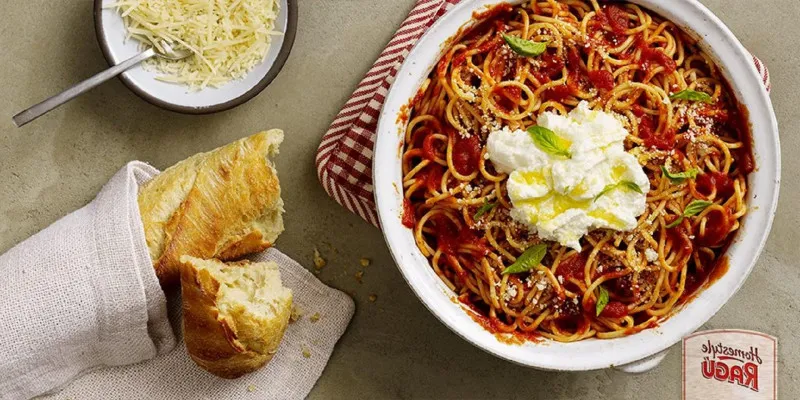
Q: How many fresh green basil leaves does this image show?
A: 9